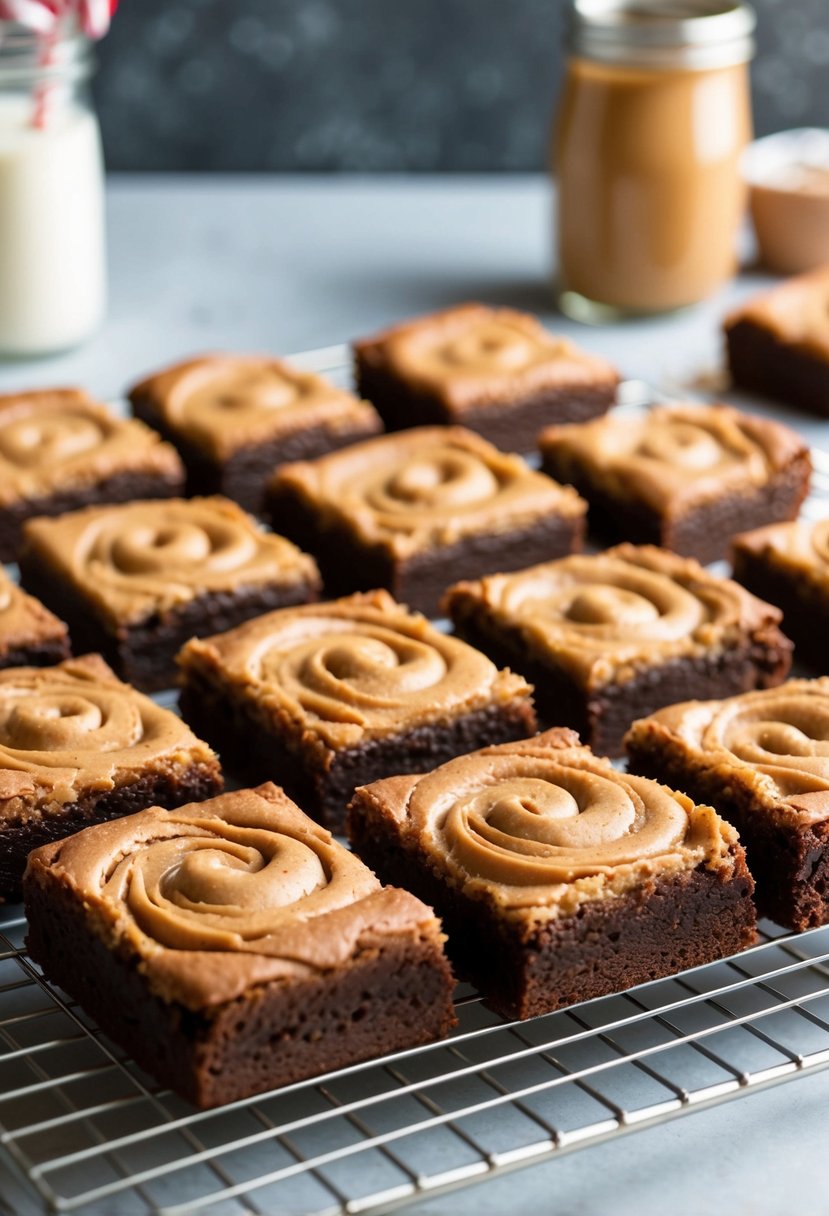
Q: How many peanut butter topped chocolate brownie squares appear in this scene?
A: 15